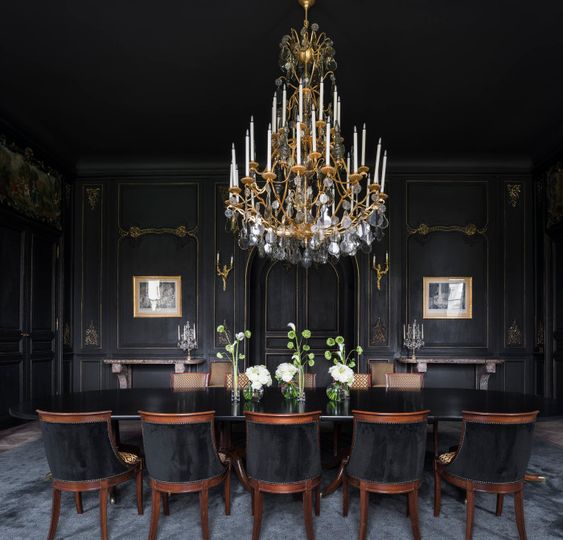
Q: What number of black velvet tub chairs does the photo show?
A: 5